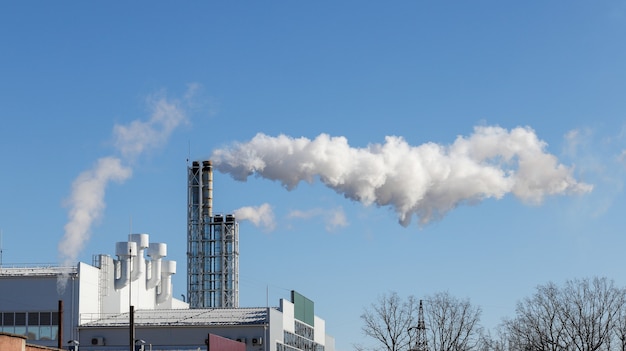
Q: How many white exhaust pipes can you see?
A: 4